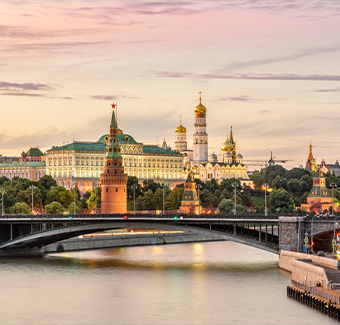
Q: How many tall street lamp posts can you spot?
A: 10